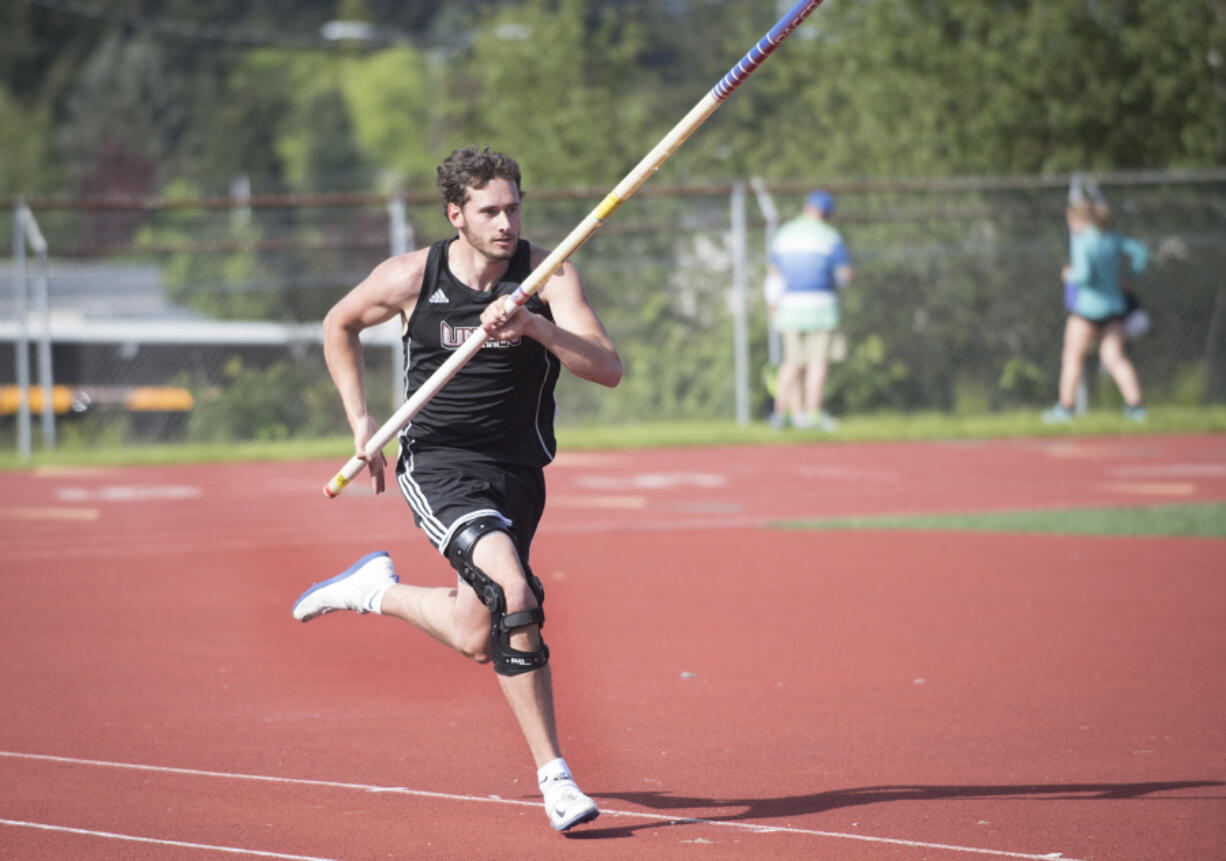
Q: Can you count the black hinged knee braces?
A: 1